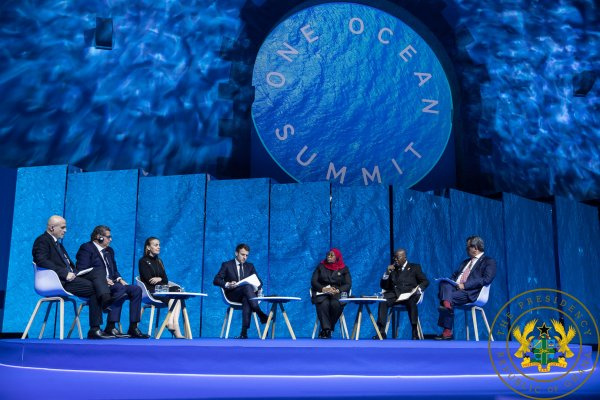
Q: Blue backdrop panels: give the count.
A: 10